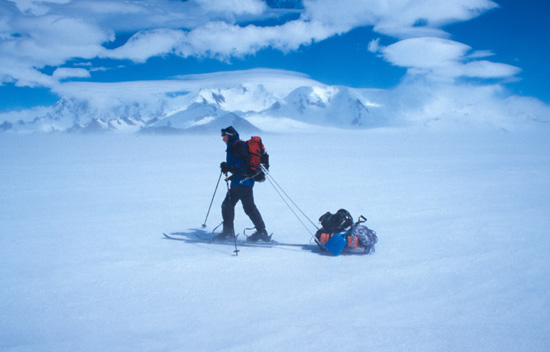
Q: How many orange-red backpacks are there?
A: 1